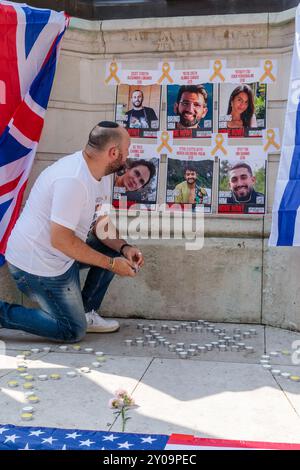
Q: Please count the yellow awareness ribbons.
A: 7